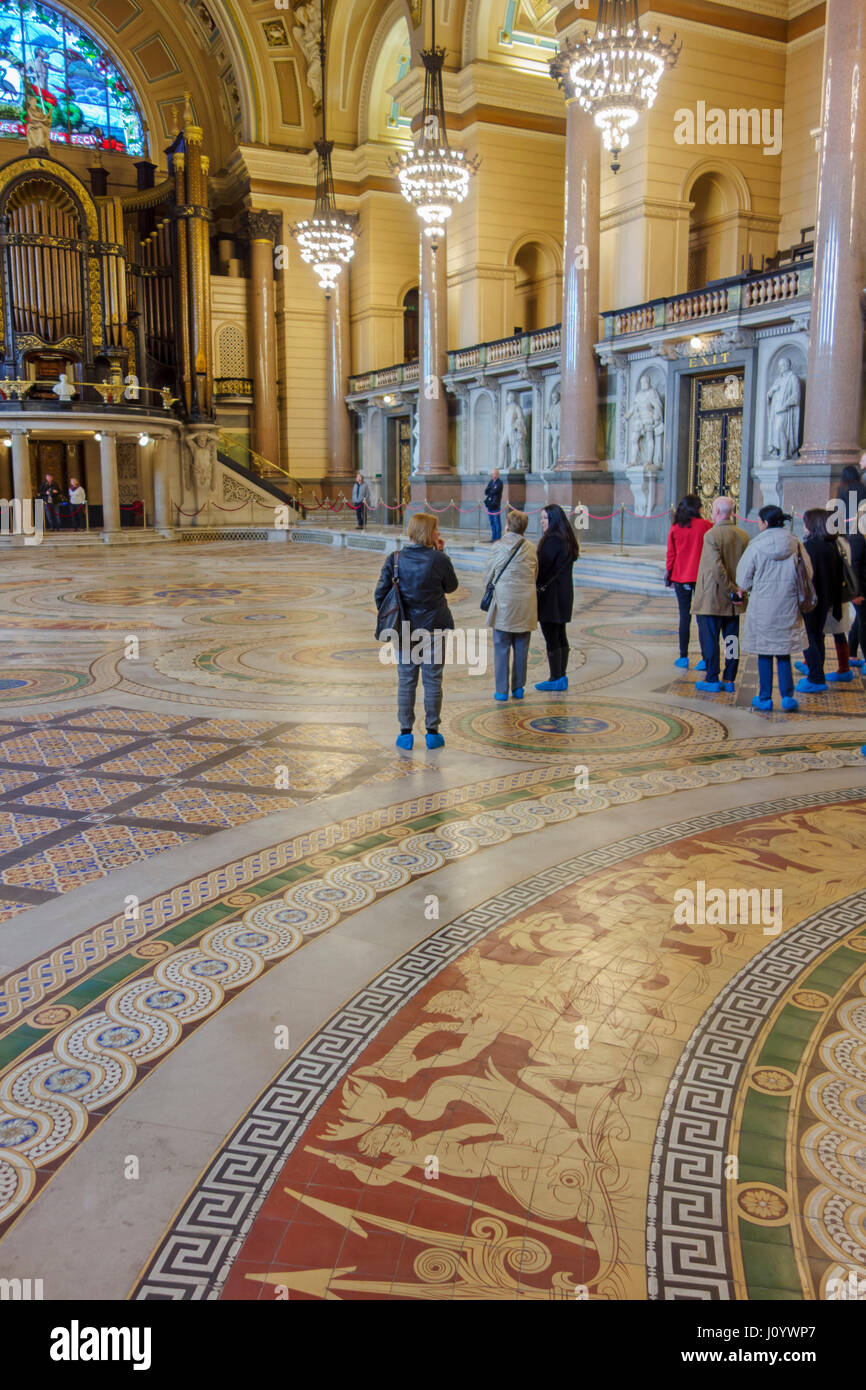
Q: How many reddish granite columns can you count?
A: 5